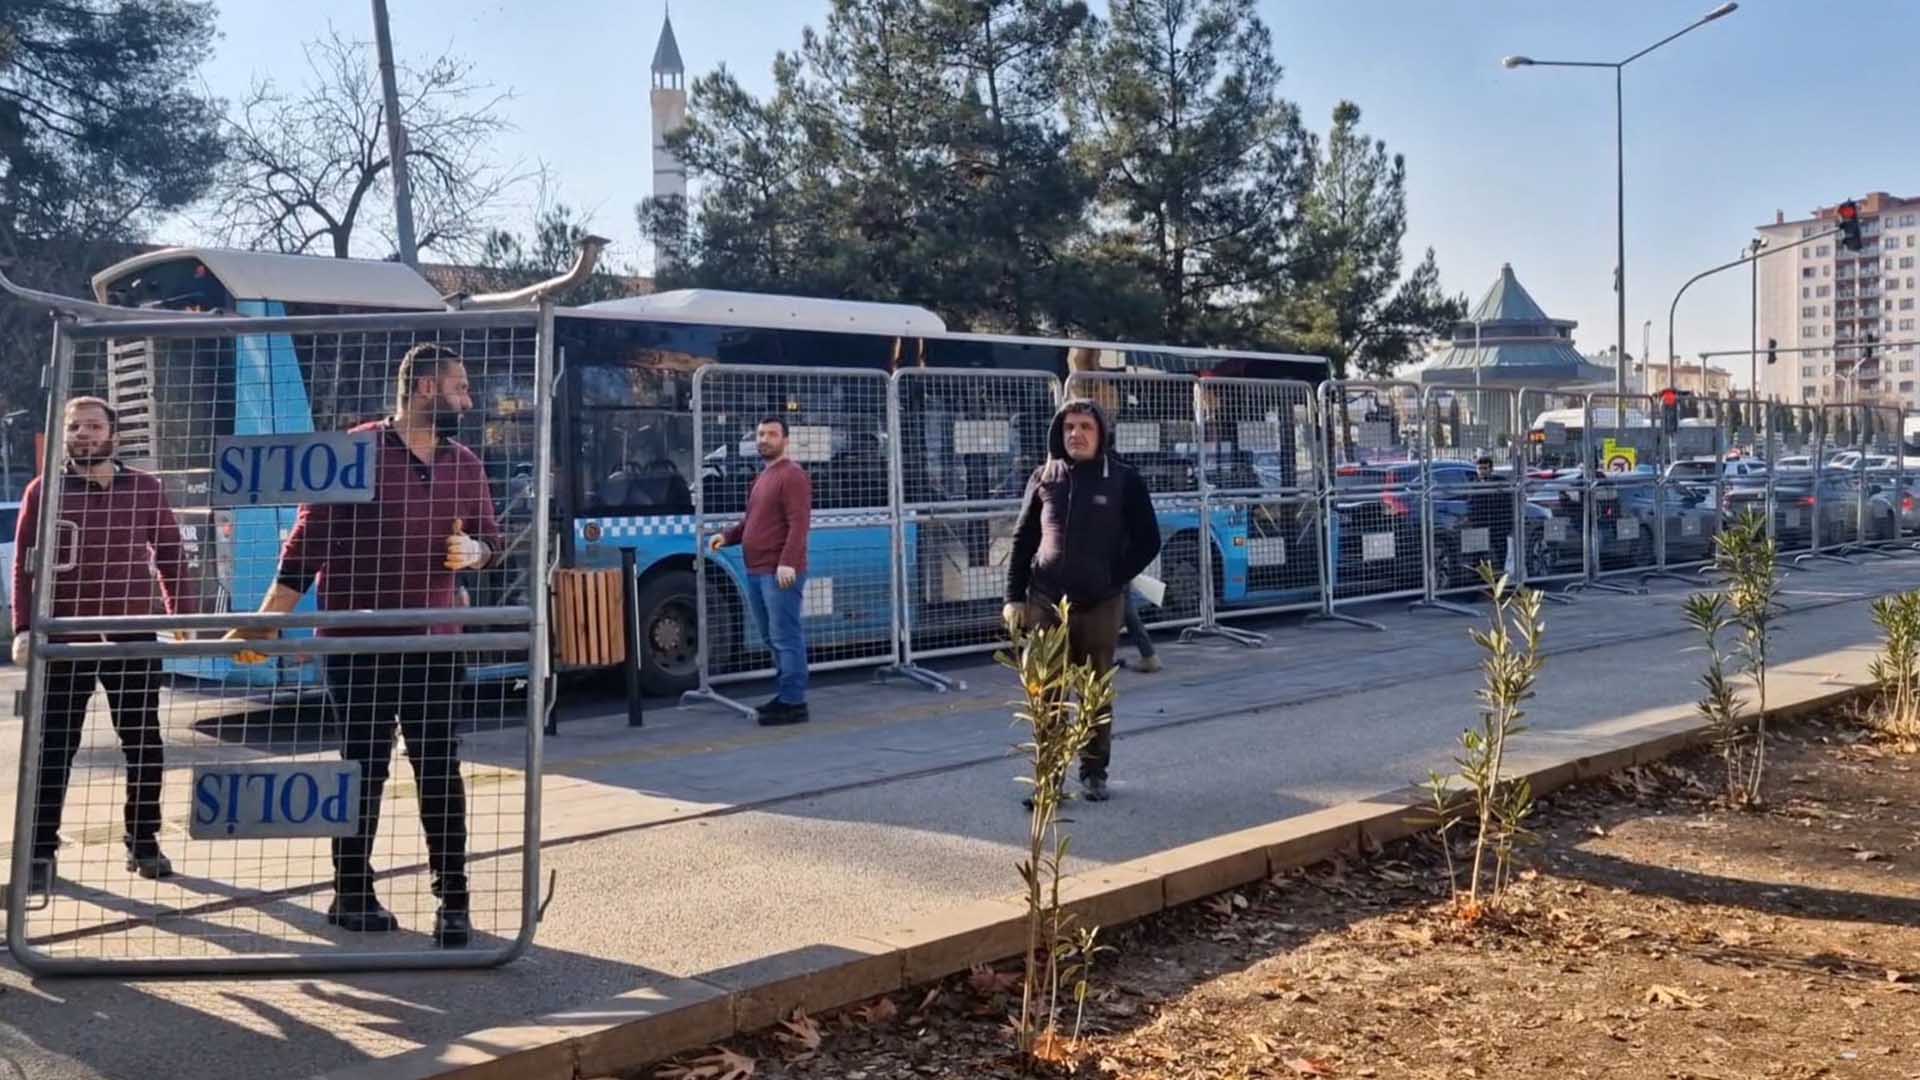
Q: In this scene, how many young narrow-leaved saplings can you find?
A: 4